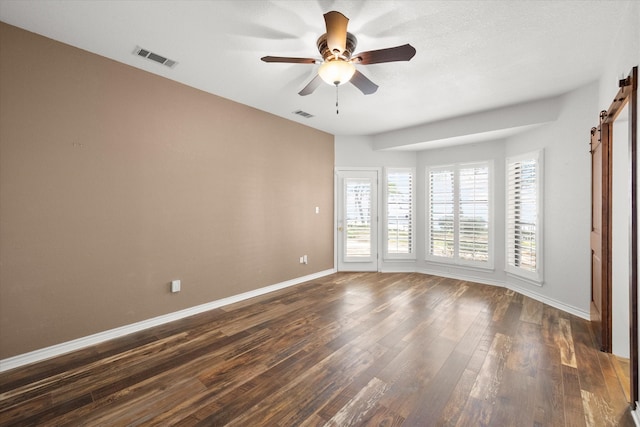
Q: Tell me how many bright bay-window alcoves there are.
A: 1